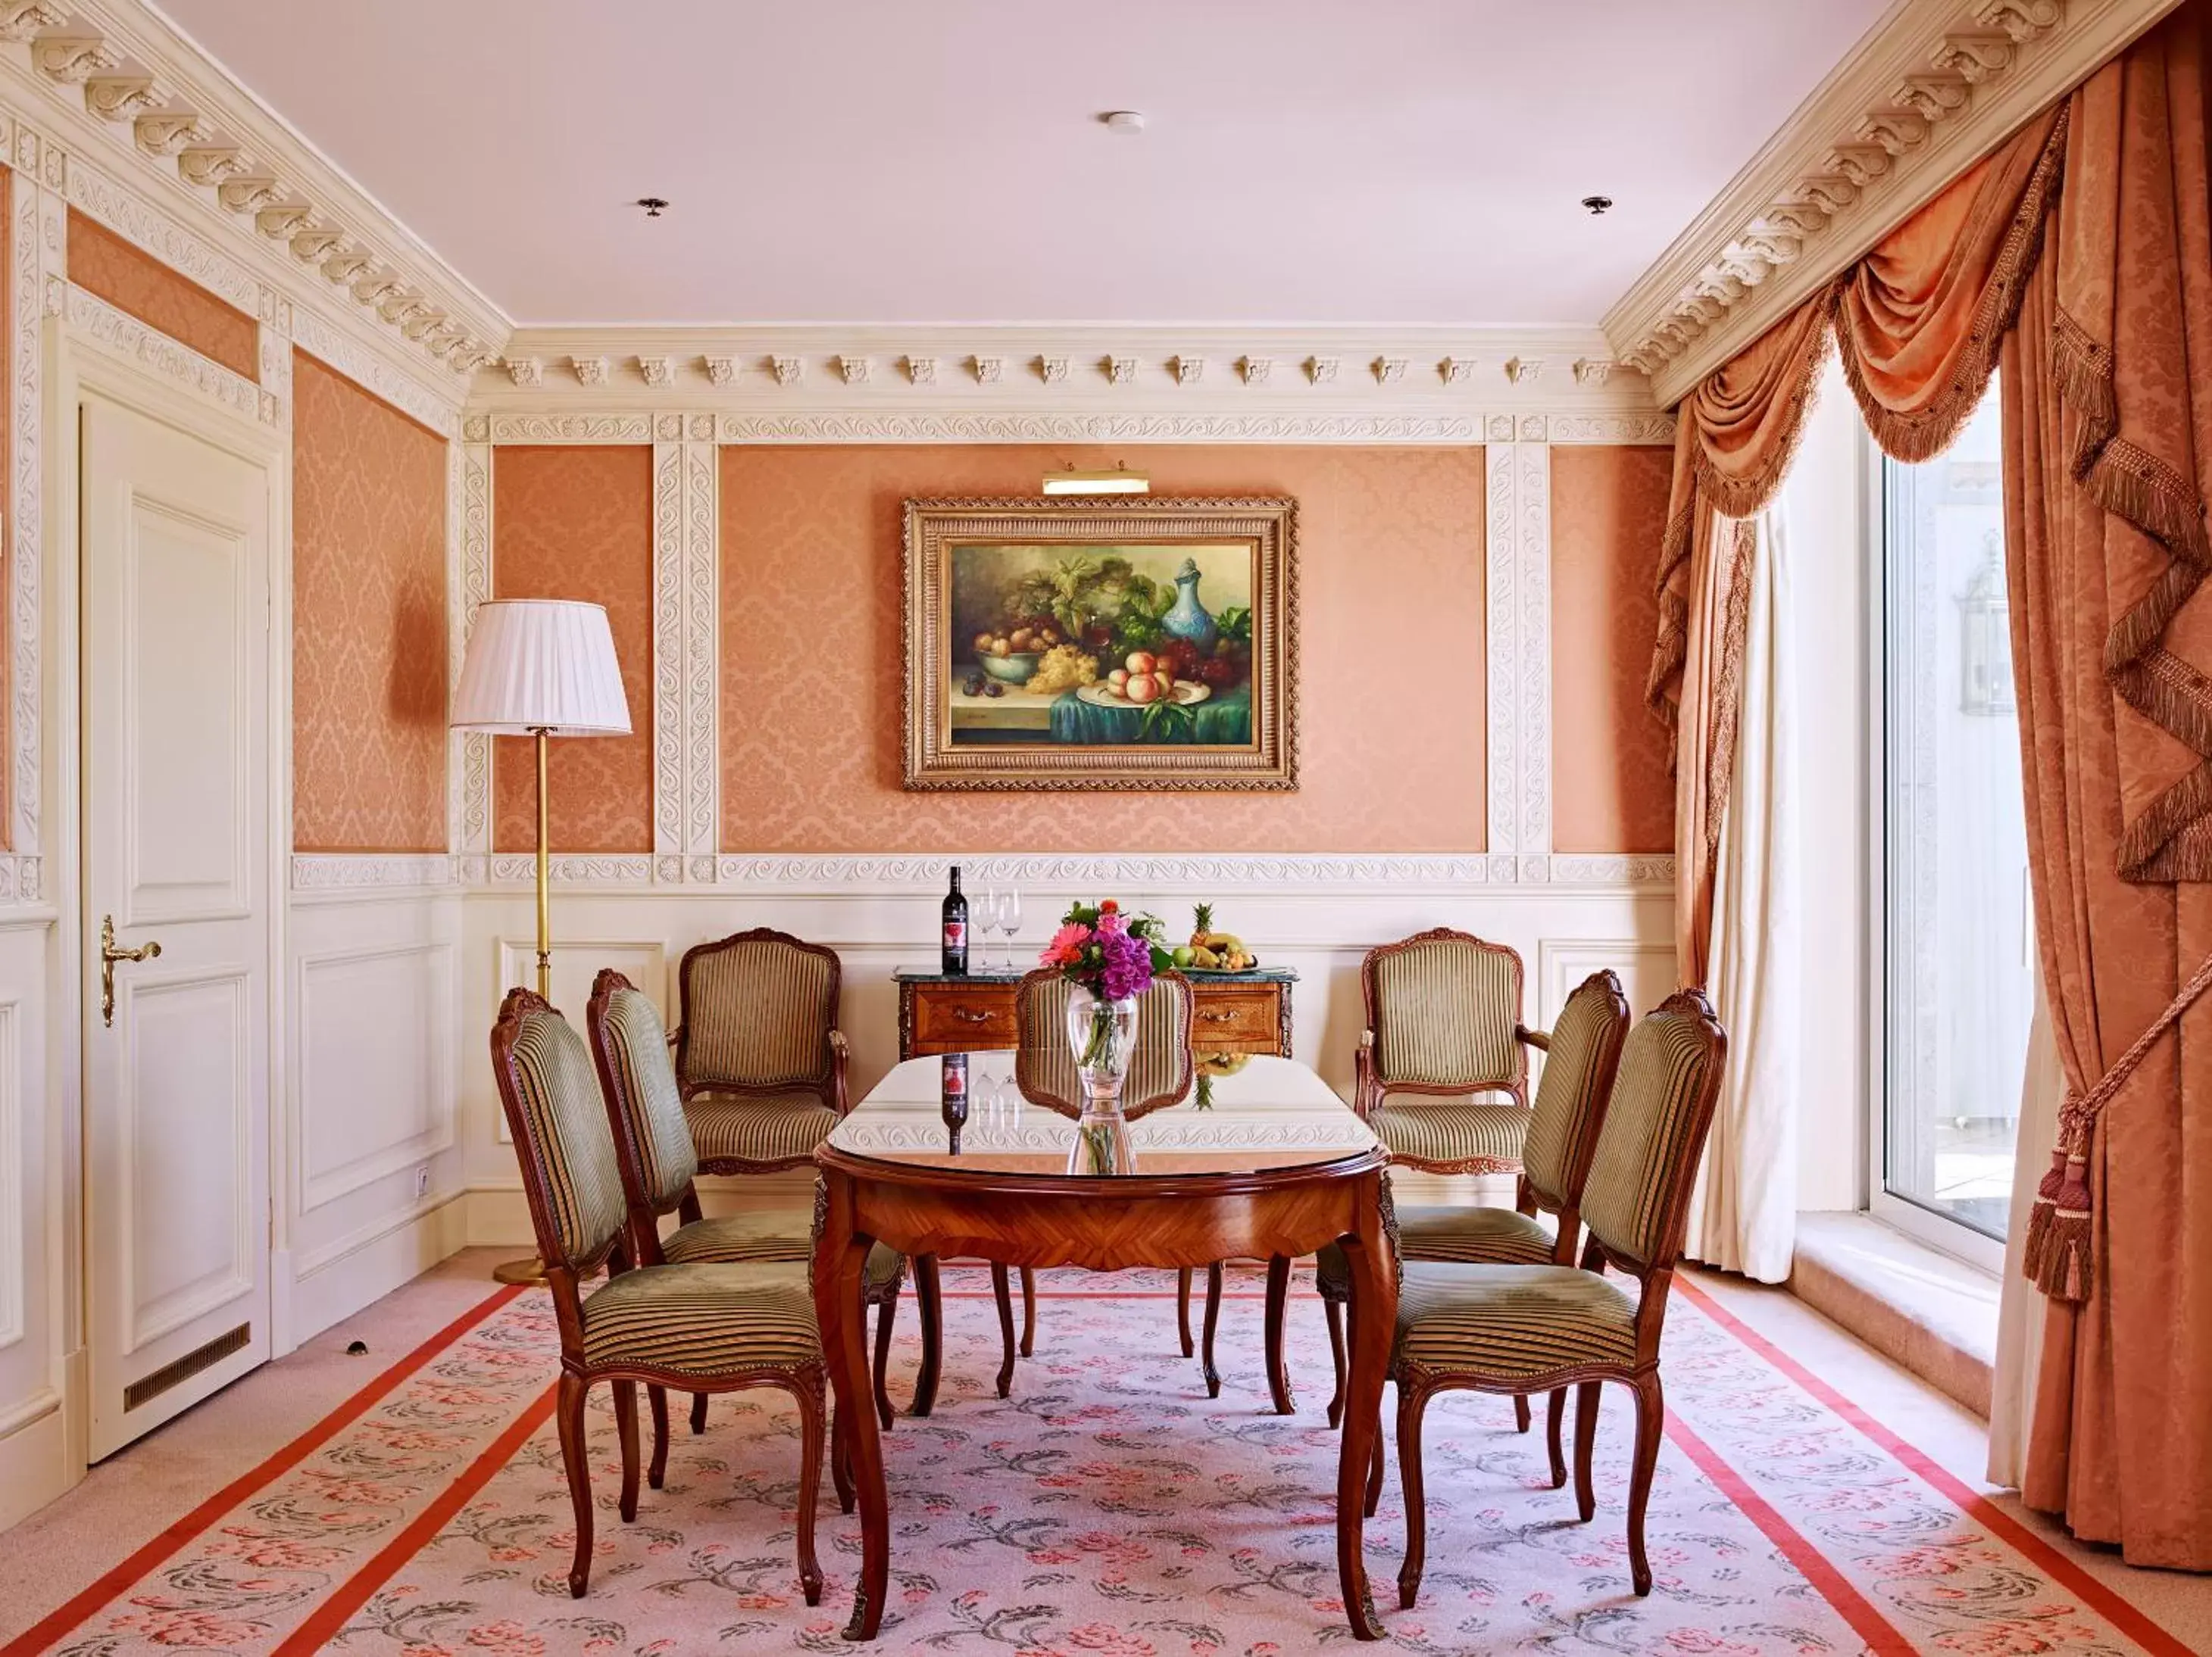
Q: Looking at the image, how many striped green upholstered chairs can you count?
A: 7